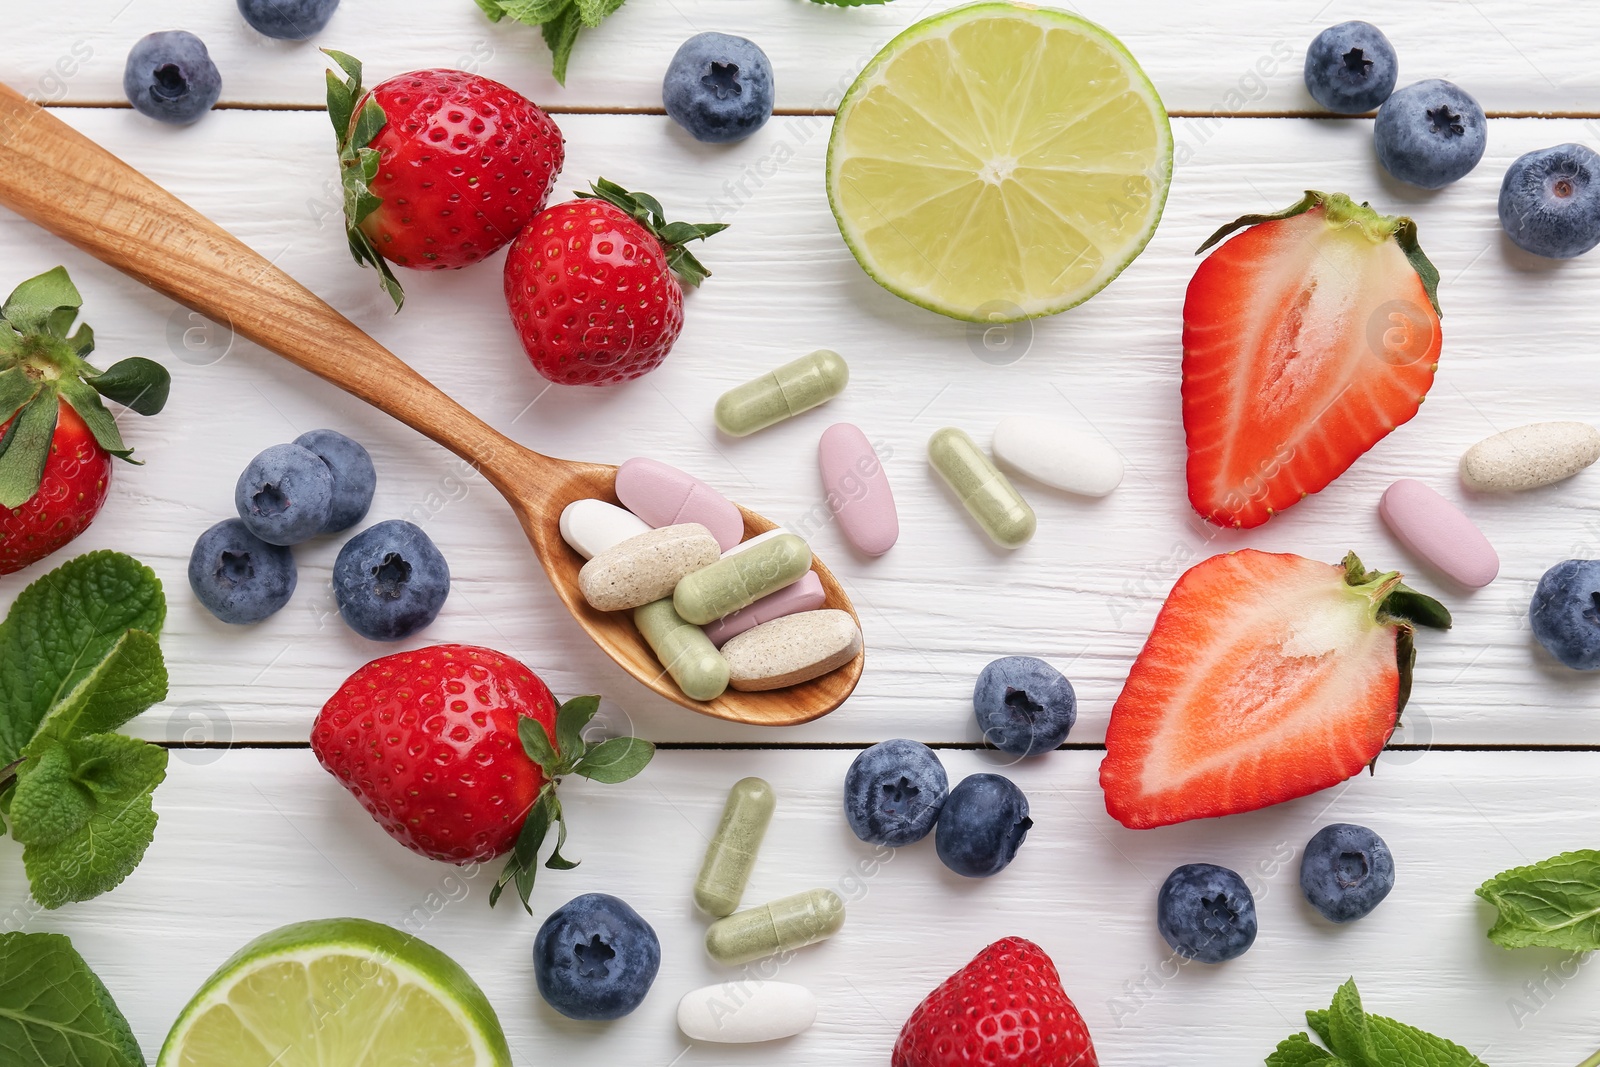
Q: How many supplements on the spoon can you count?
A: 8